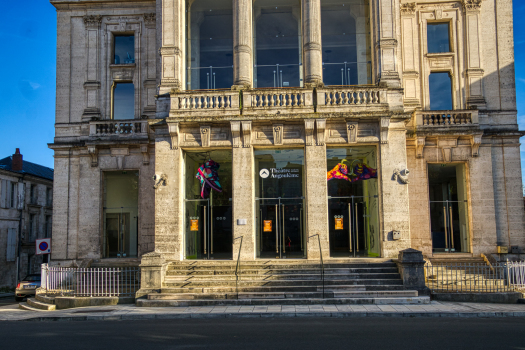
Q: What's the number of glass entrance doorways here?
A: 5